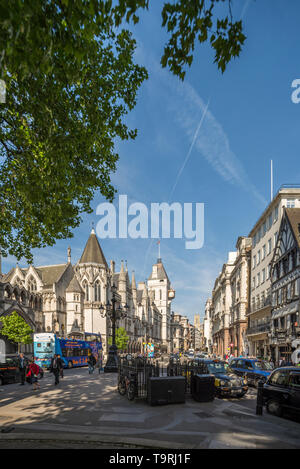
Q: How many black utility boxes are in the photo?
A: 2